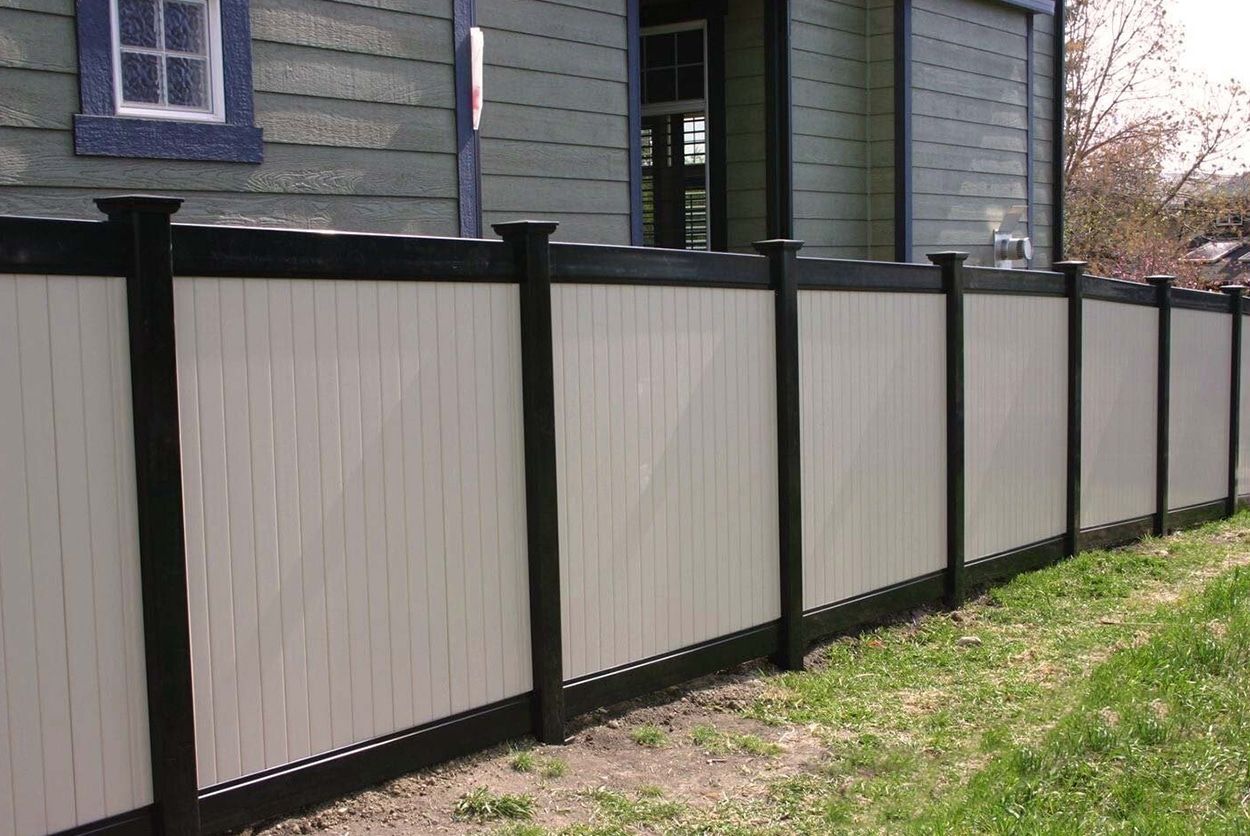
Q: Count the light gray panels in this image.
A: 8